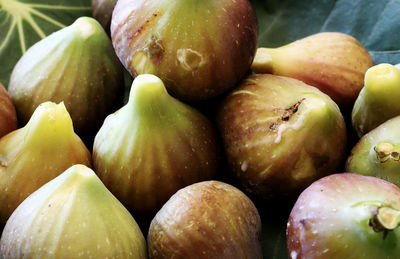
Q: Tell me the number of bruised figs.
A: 2